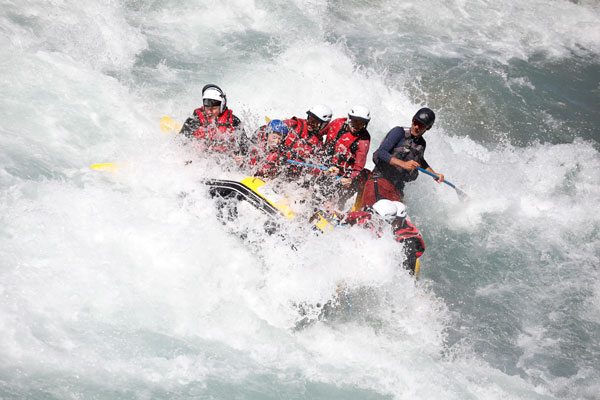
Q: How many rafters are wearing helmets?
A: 7